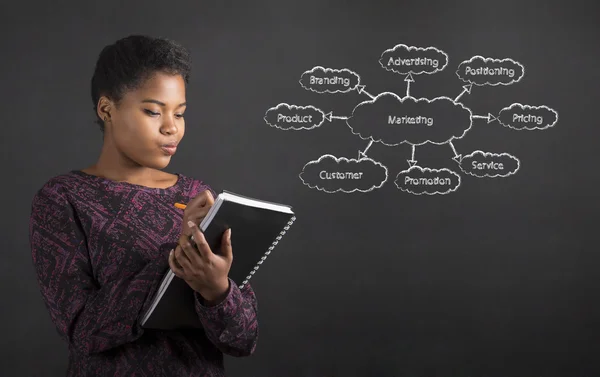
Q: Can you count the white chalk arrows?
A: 8